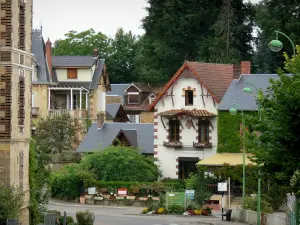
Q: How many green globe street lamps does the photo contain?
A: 3